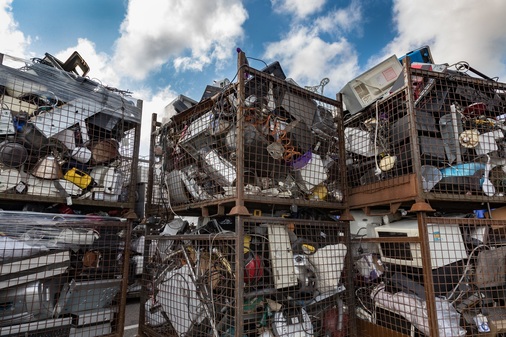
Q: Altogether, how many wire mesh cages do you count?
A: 6